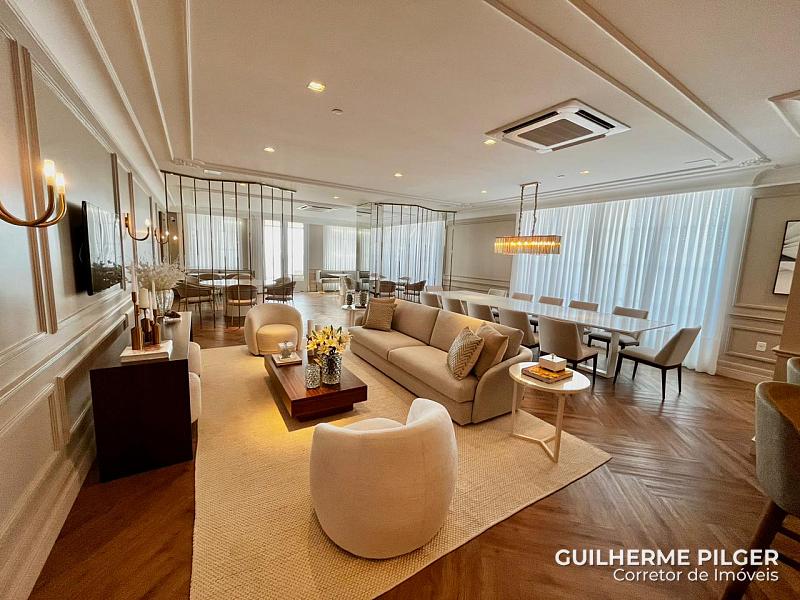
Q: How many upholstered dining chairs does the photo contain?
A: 12